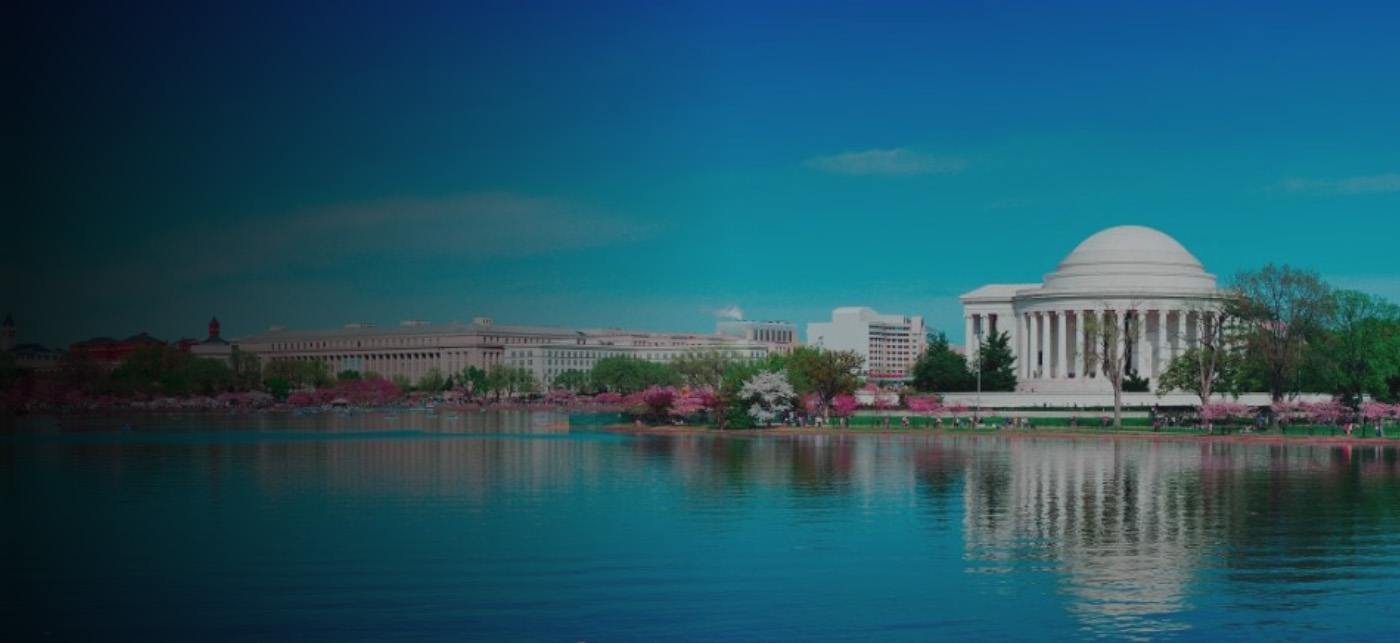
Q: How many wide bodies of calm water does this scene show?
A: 1